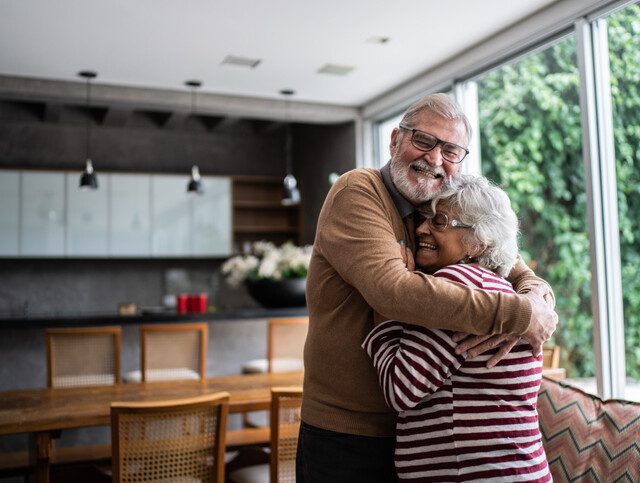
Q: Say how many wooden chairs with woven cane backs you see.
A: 5